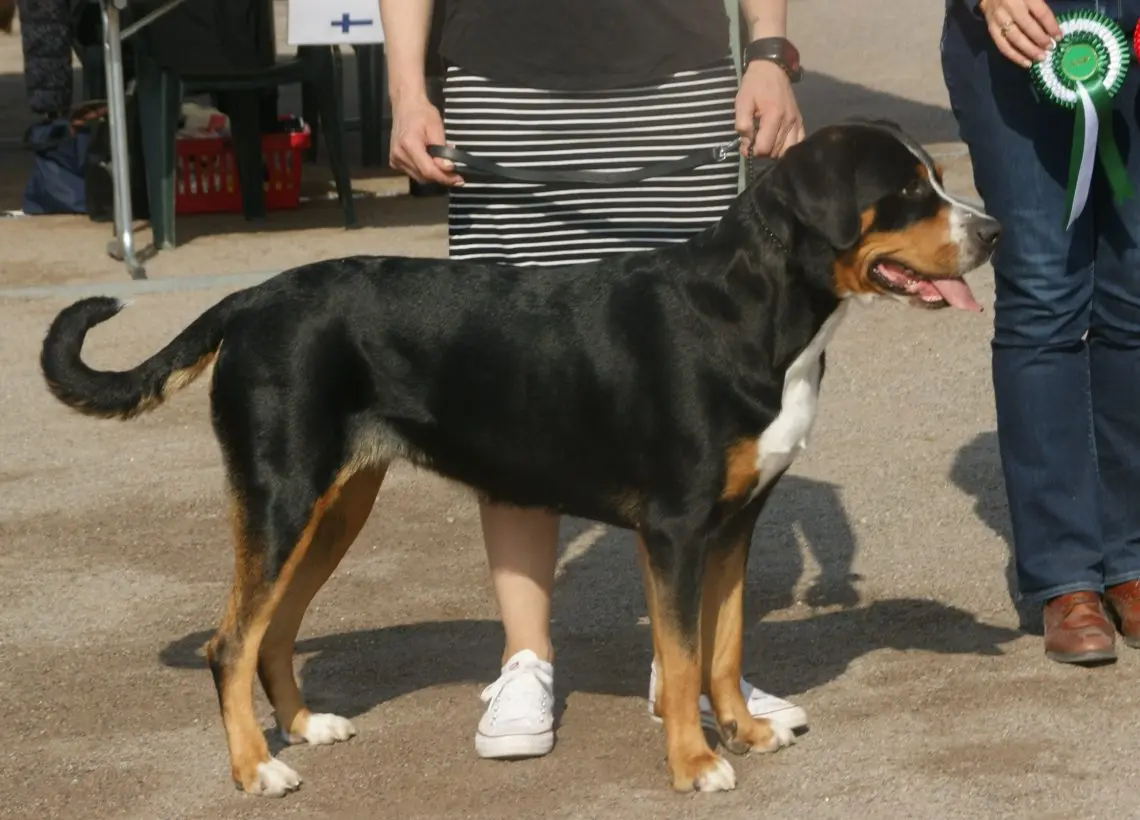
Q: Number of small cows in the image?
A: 0